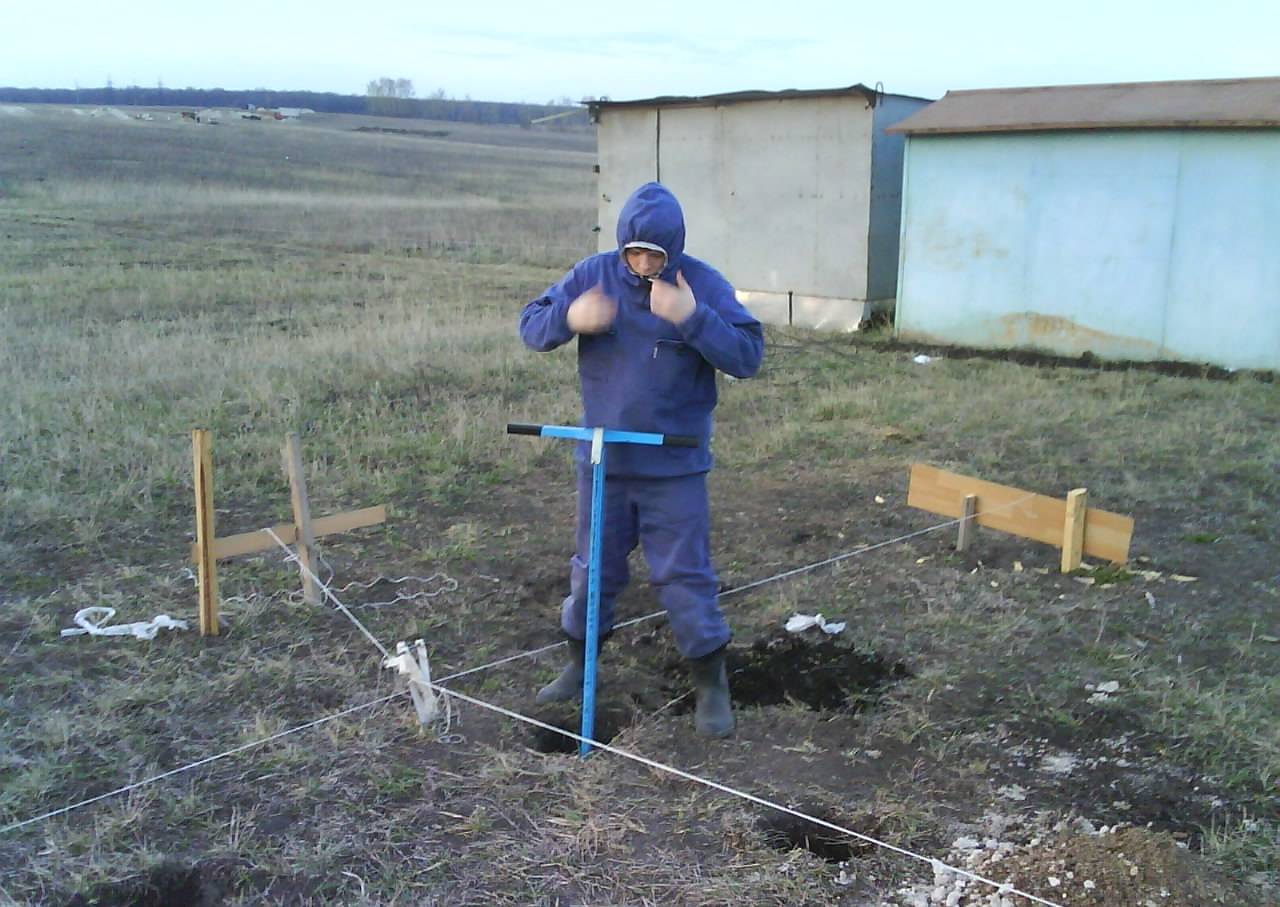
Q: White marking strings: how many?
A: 2